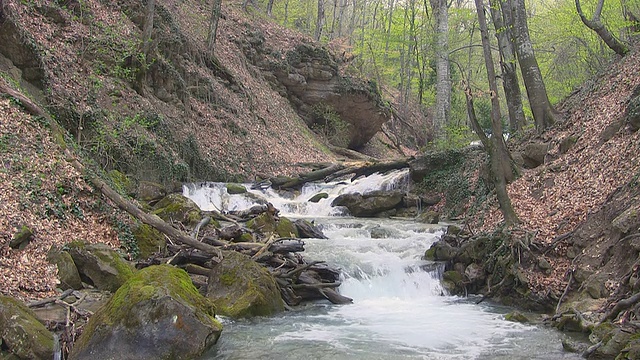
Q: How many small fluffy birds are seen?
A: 0